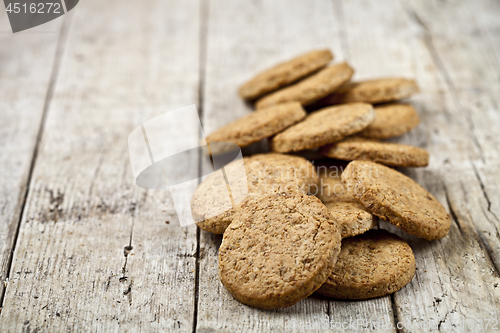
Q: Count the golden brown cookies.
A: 13